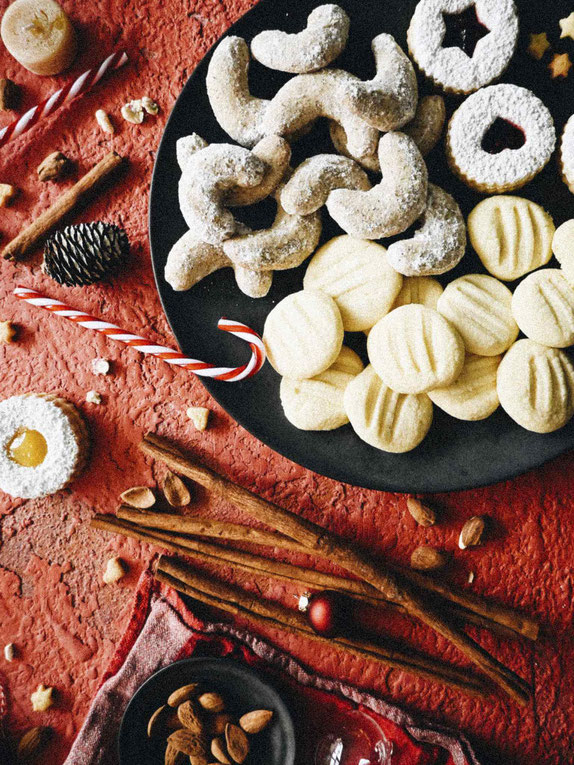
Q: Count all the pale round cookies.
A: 12